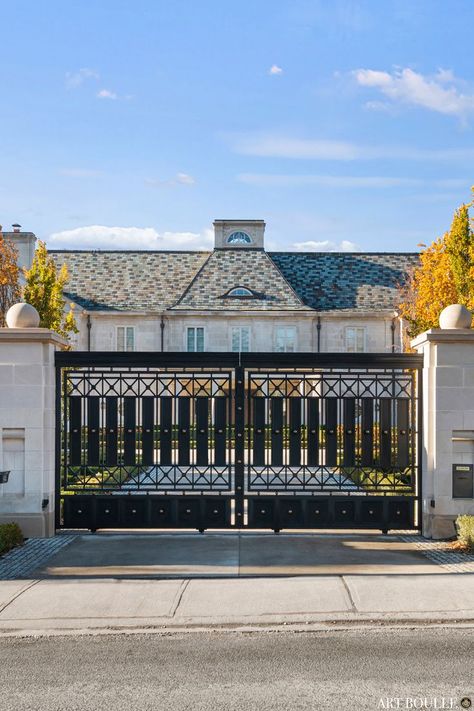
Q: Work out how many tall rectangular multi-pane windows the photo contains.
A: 5